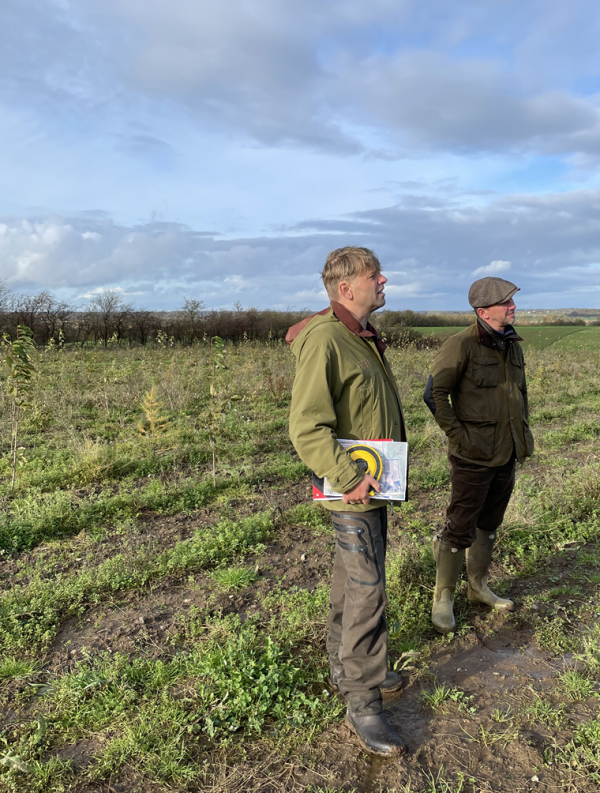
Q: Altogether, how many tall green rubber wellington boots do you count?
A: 2